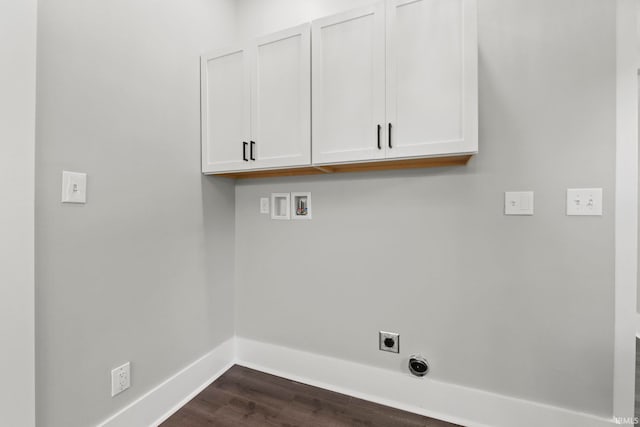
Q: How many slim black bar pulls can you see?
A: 4